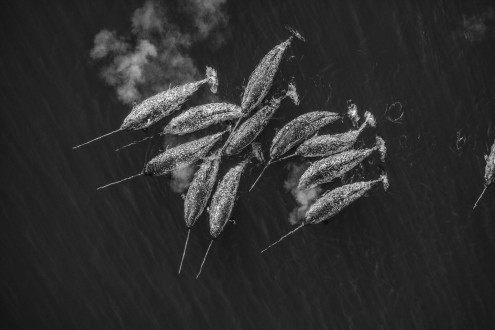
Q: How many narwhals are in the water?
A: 12